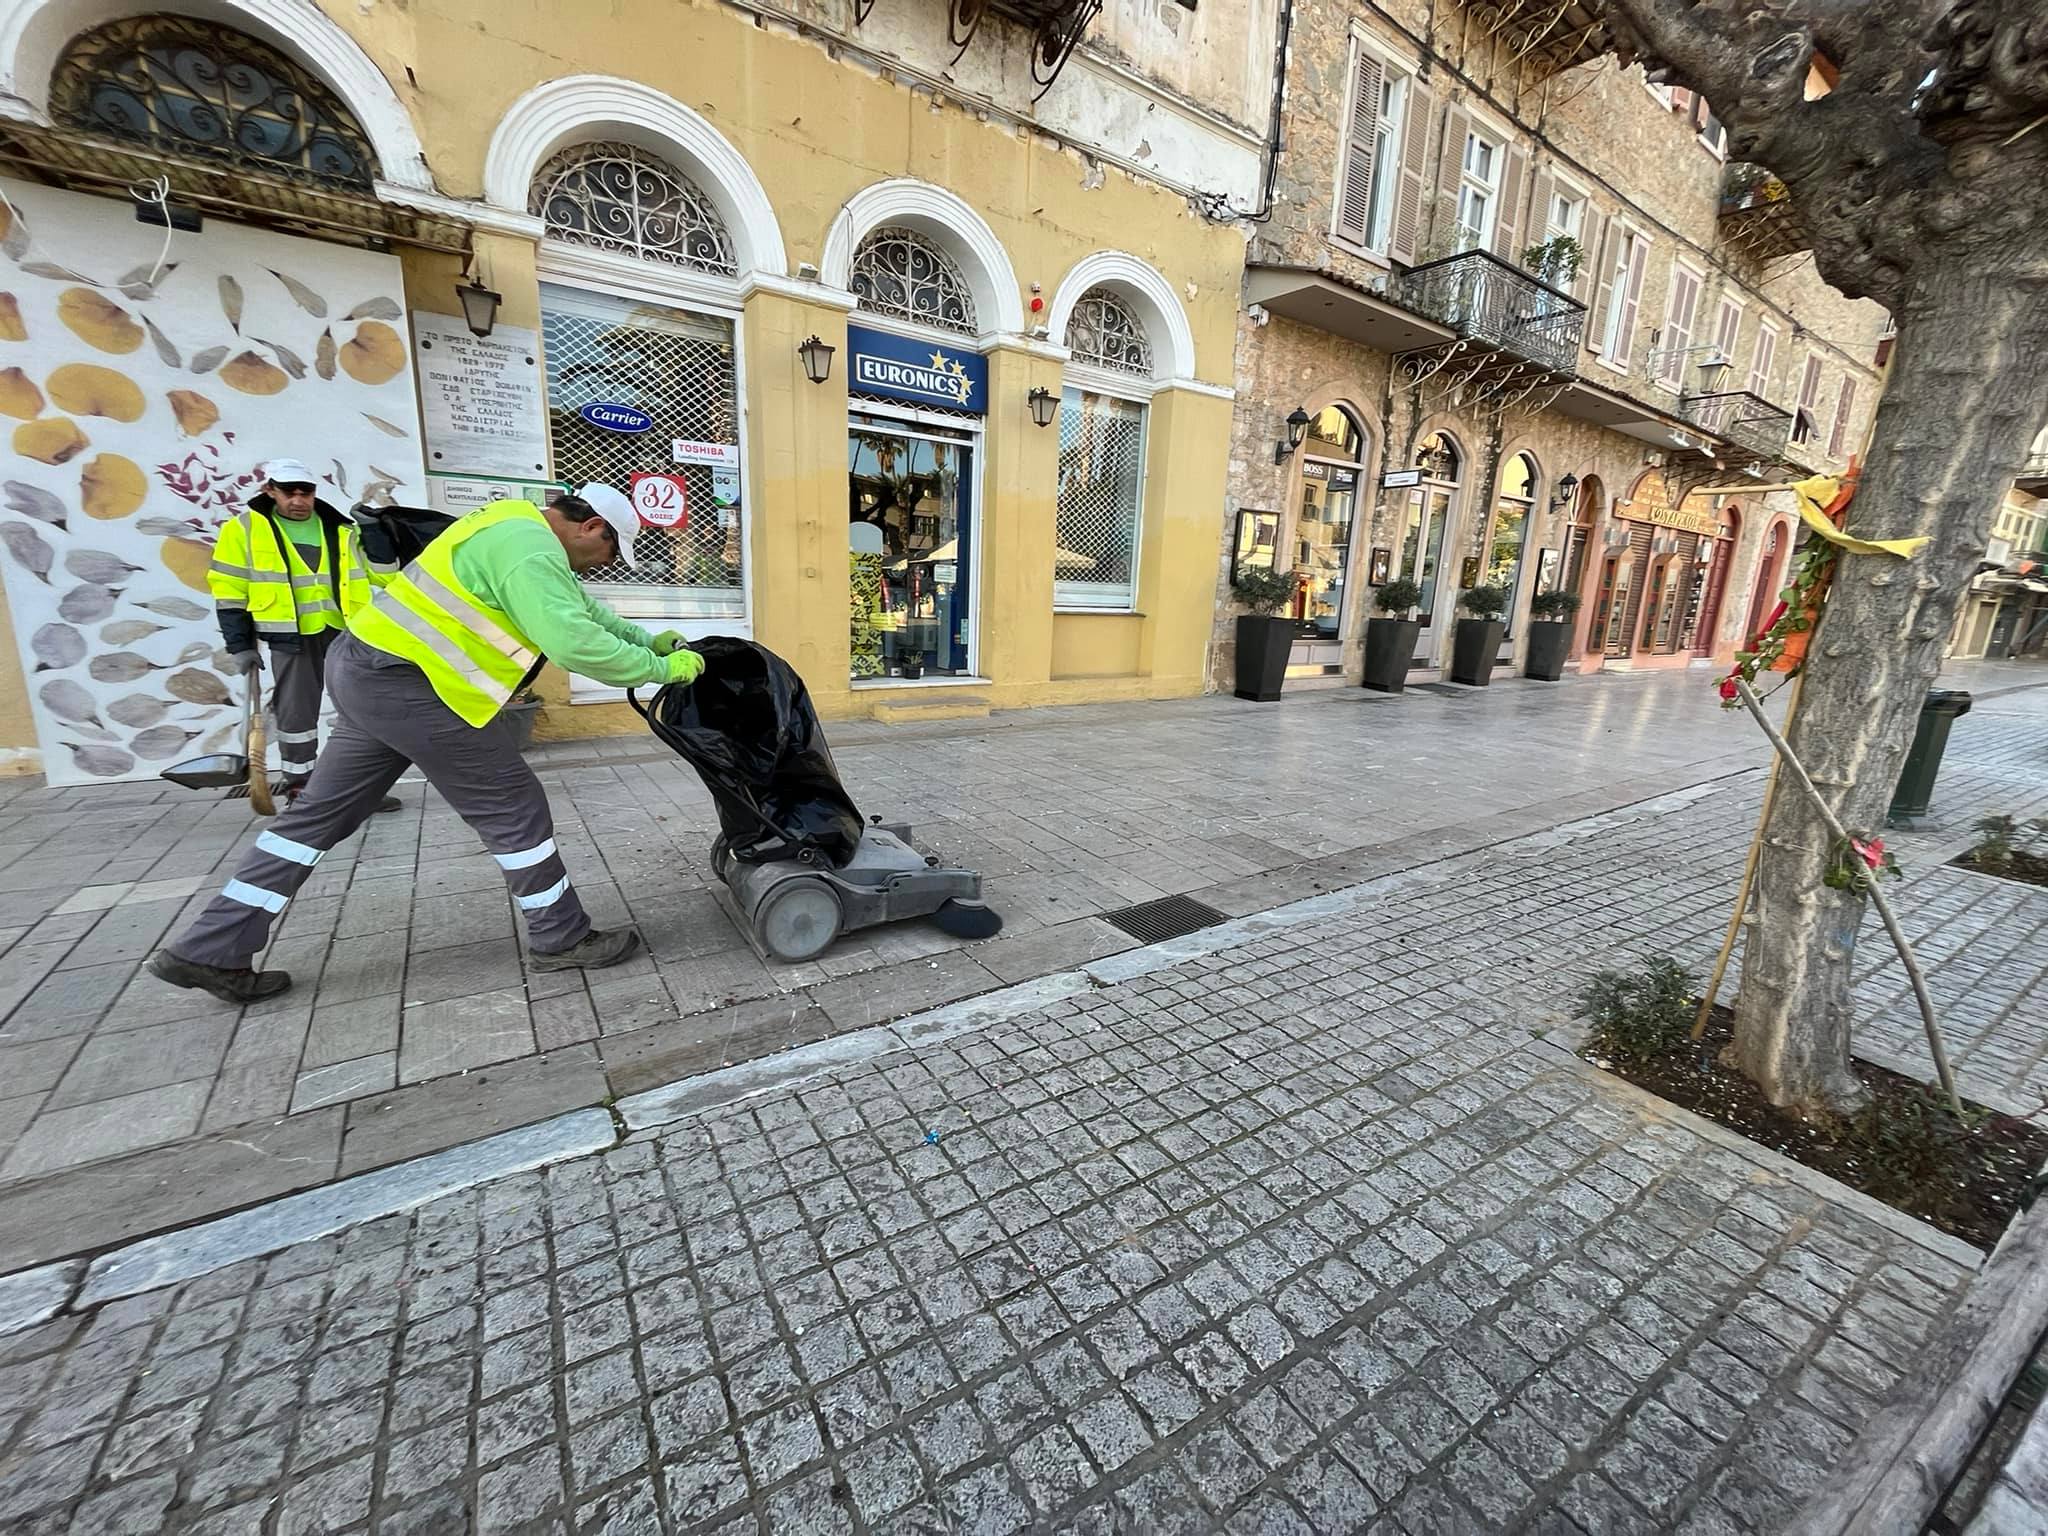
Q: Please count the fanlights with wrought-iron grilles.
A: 4